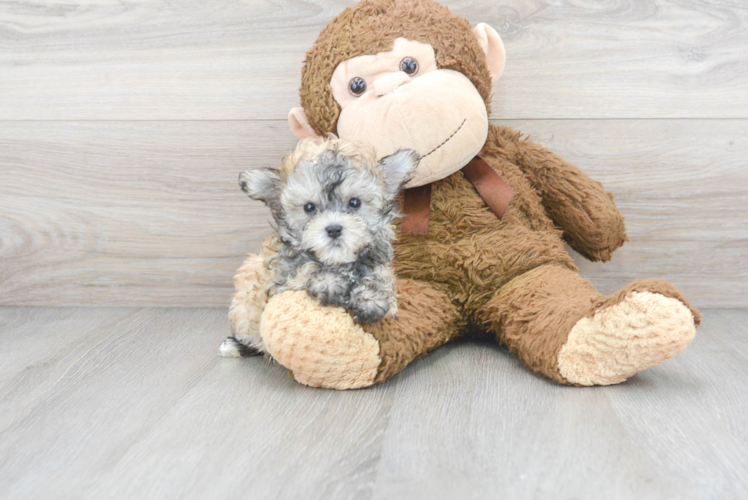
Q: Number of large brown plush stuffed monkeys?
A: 1